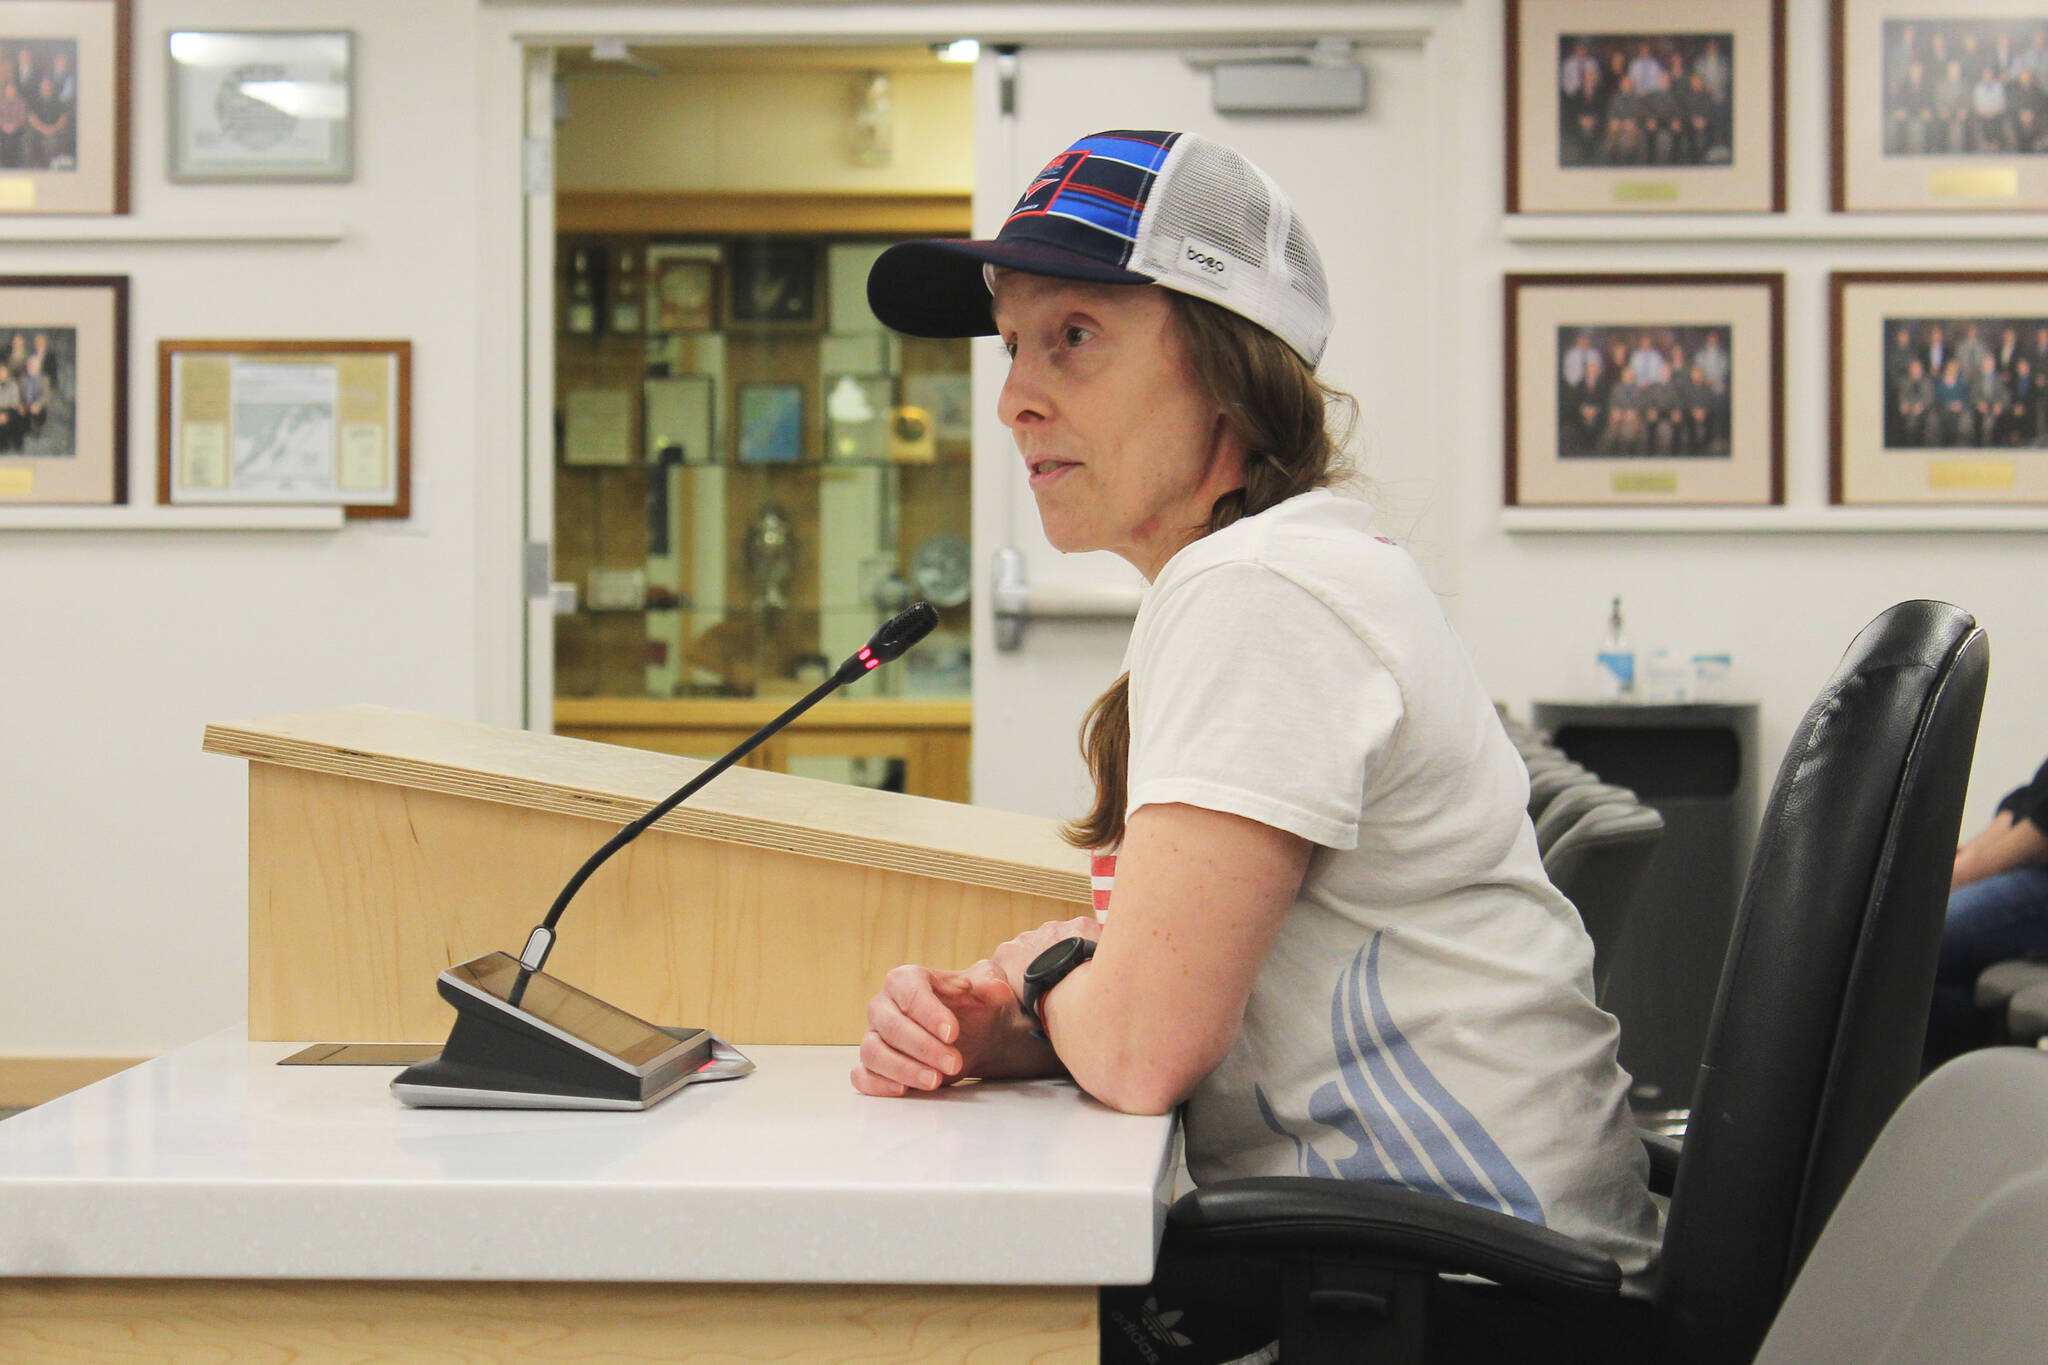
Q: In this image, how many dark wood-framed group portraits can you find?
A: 6